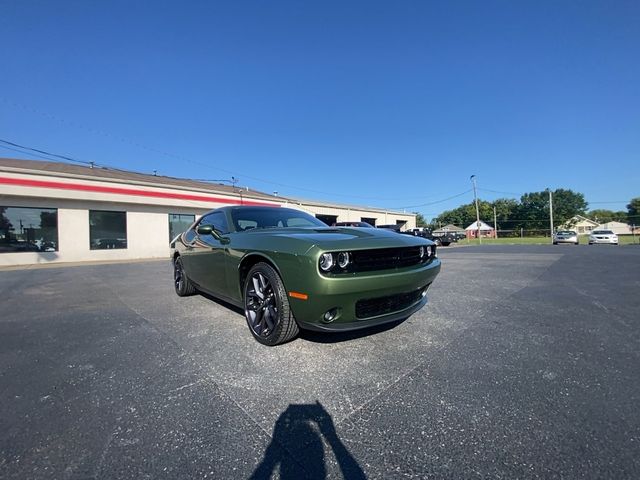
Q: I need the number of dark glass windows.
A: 3